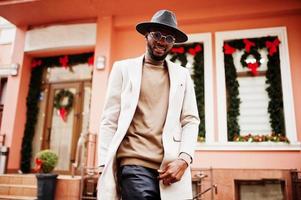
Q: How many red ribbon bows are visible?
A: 11